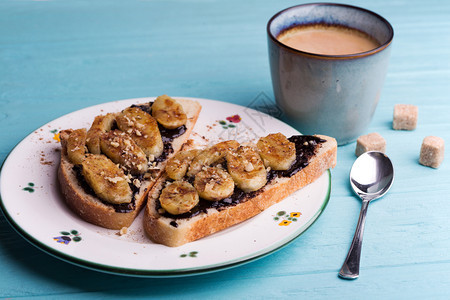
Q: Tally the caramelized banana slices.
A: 12